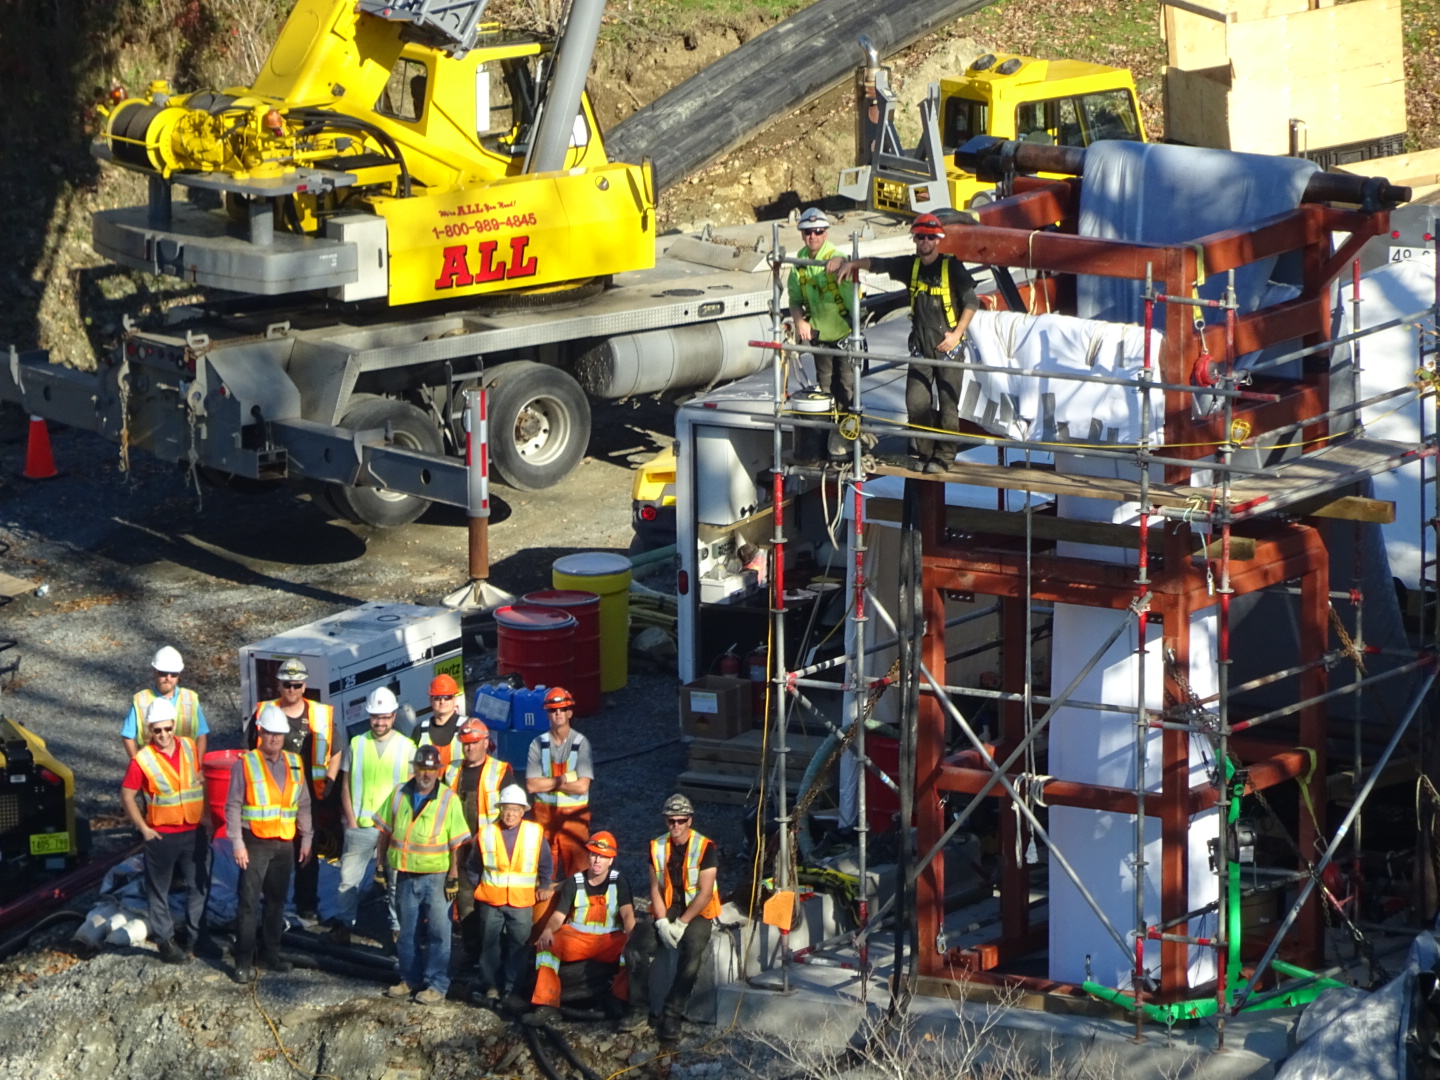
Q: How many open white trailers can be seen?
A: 1